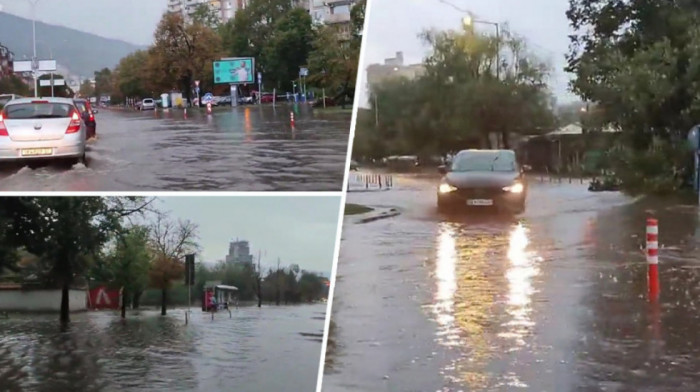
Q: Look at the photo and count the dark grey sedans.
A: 1